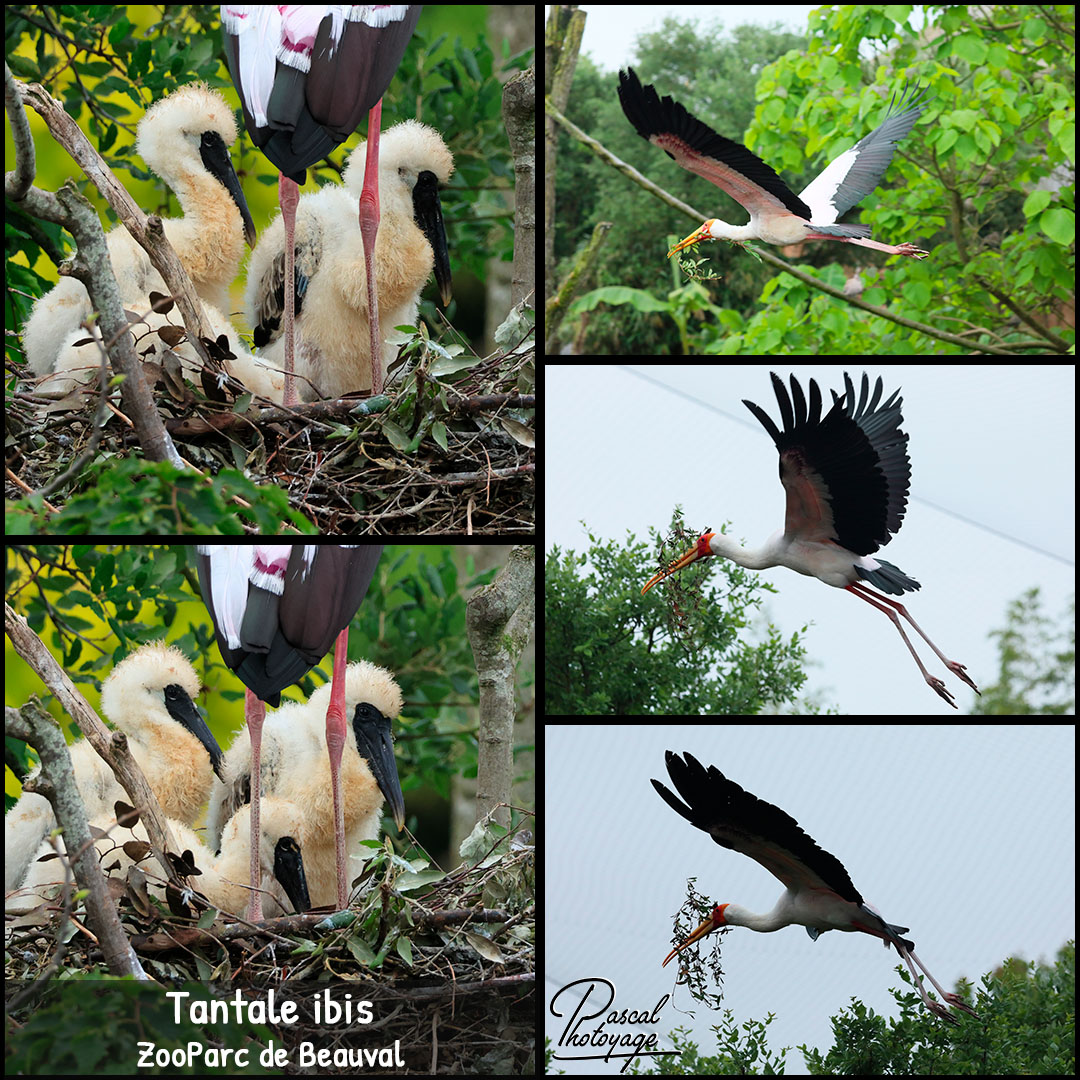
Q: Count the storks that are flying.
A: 3